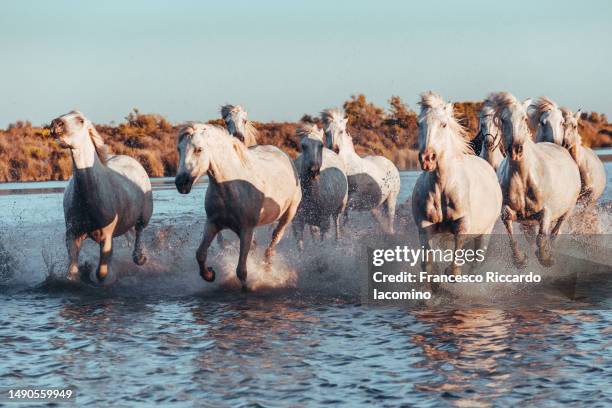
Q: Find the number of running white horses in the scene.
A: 10